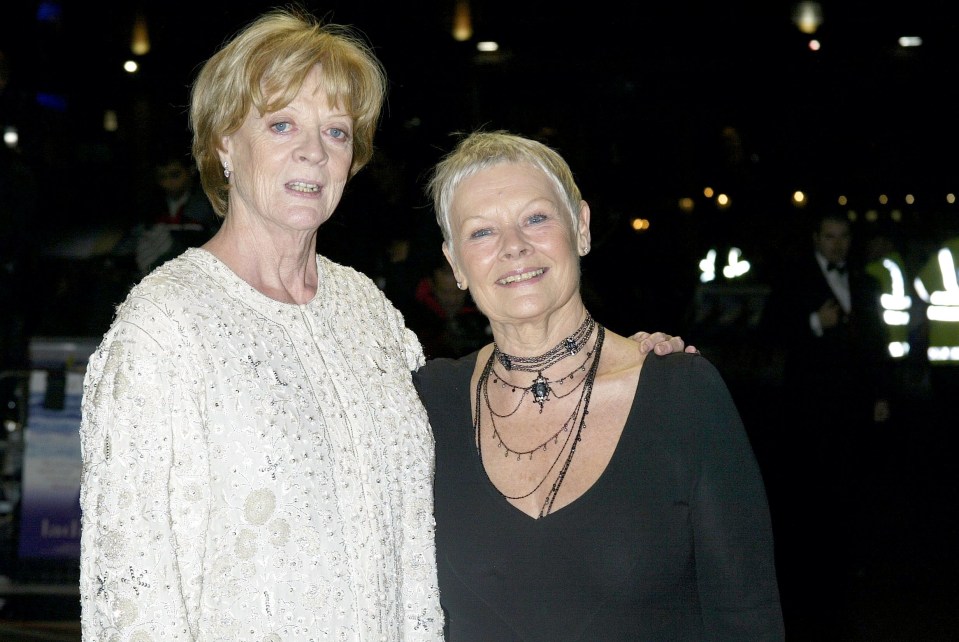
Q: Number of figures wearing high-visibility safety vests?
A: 3